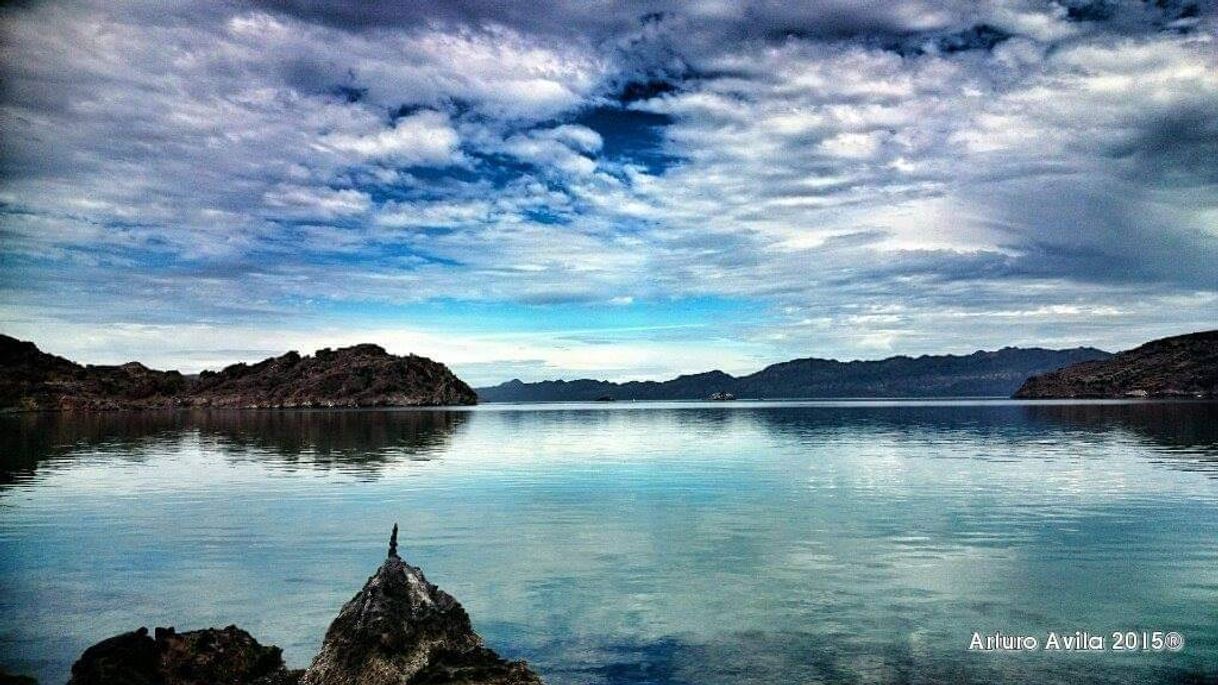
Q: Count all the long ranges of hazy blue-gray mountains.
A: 1